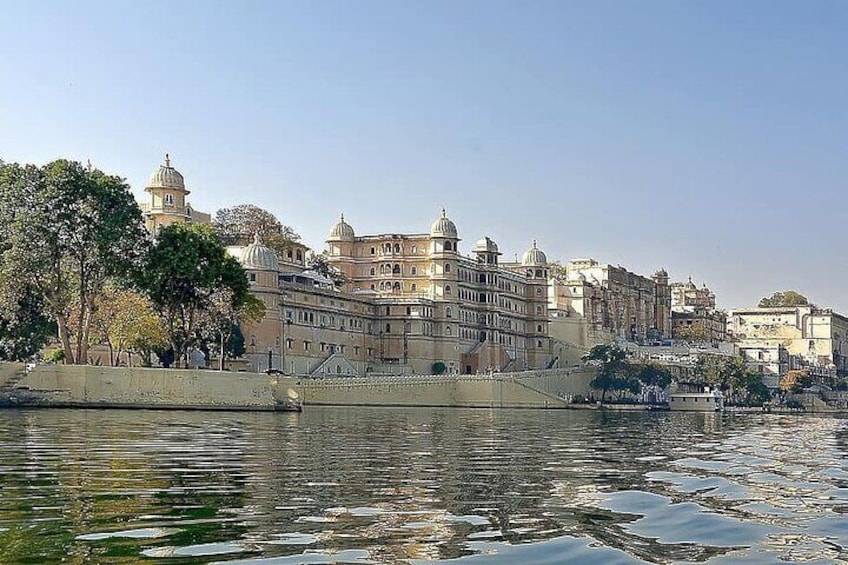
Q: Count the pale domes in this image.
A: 6